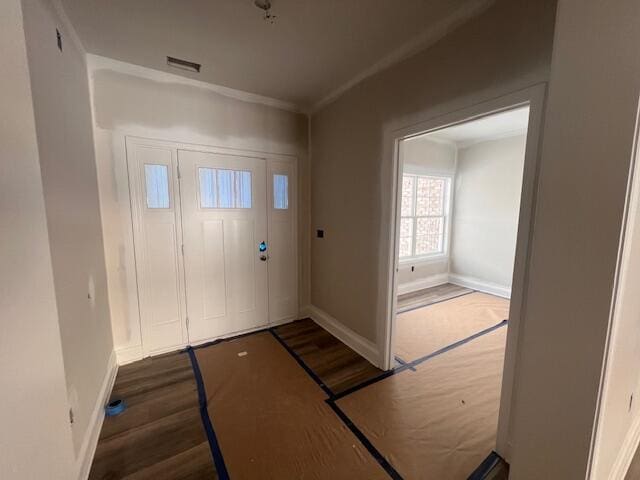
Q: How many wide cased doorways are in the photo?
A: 1